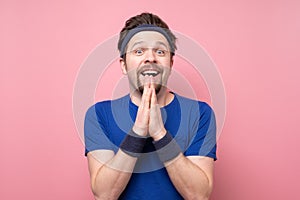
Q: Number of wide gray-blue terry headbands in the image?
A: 1